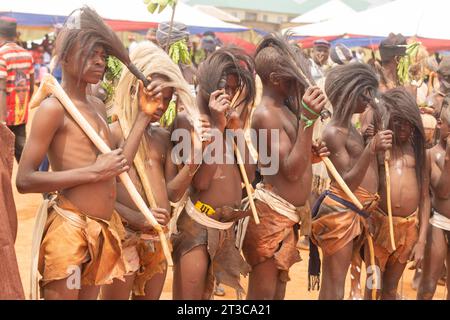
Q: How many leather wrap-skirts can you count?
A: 6